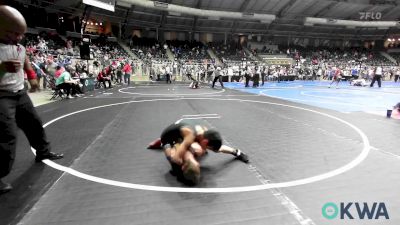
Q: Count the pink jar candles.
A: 0